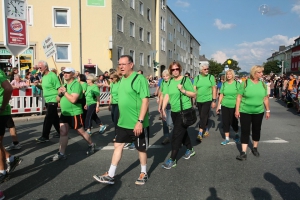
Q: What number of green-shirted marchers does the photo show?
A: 12